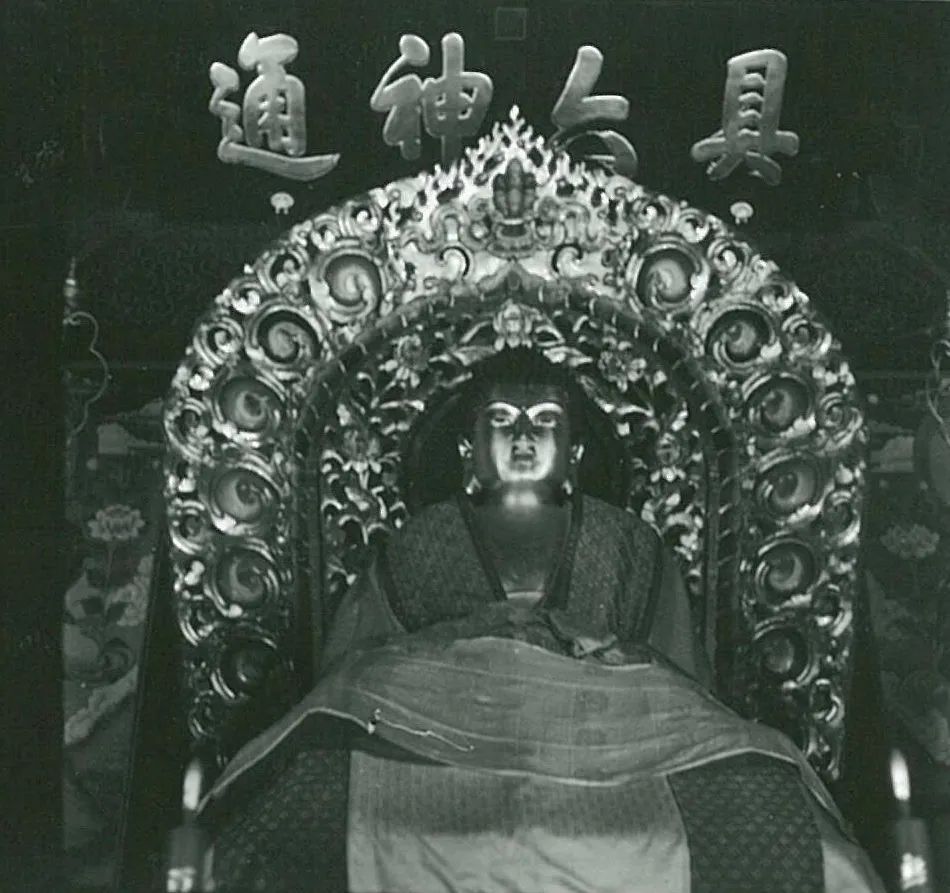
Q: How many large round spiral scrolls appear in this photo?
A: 12